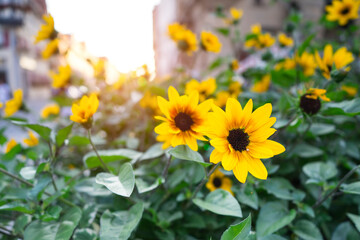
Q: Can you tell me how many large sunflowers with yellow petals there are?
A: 2